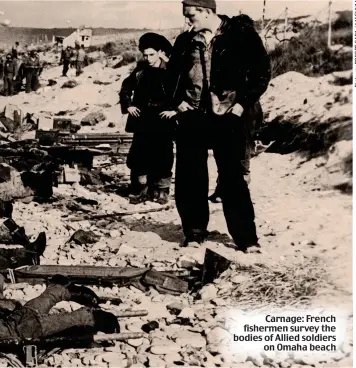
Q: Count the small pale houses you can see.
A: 1